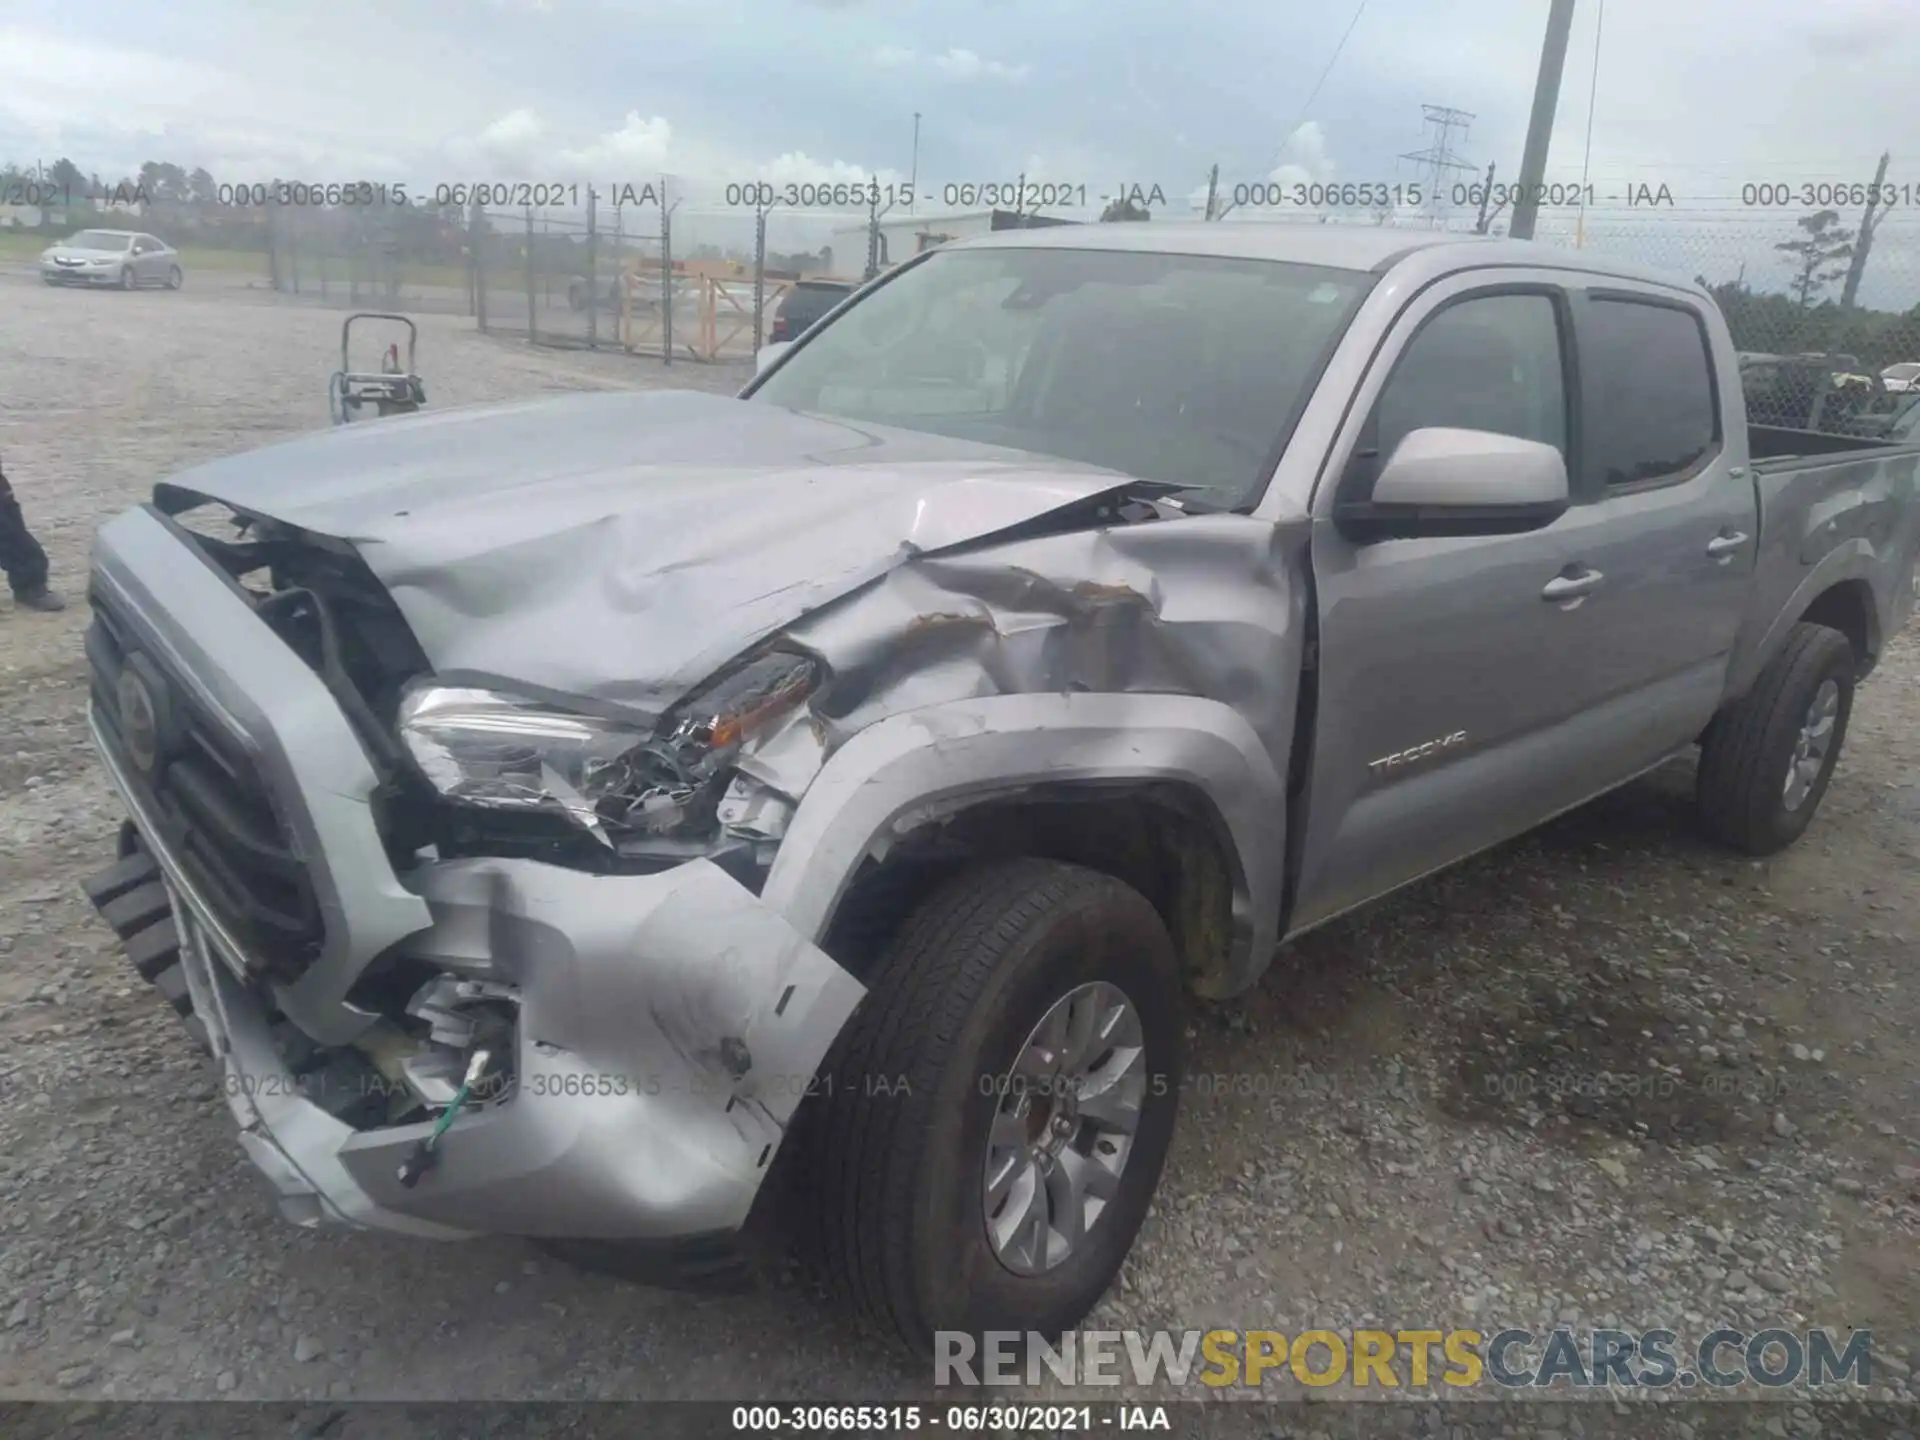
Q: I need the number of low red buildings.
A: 0